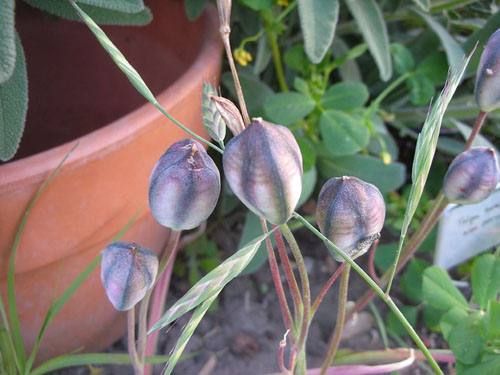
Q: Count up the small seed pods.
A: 6